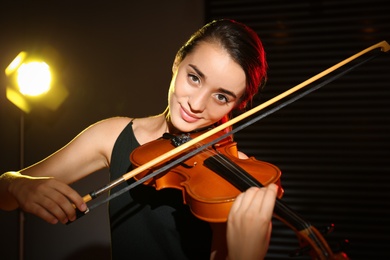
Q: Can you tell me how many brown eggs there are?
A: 0